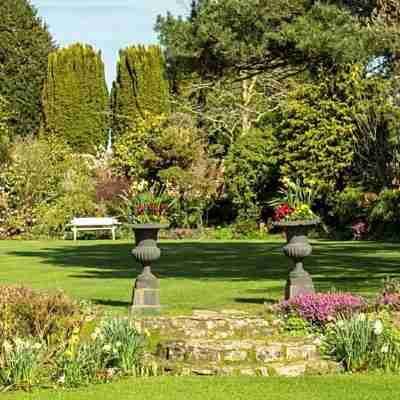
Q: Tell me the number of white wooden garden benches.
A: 1